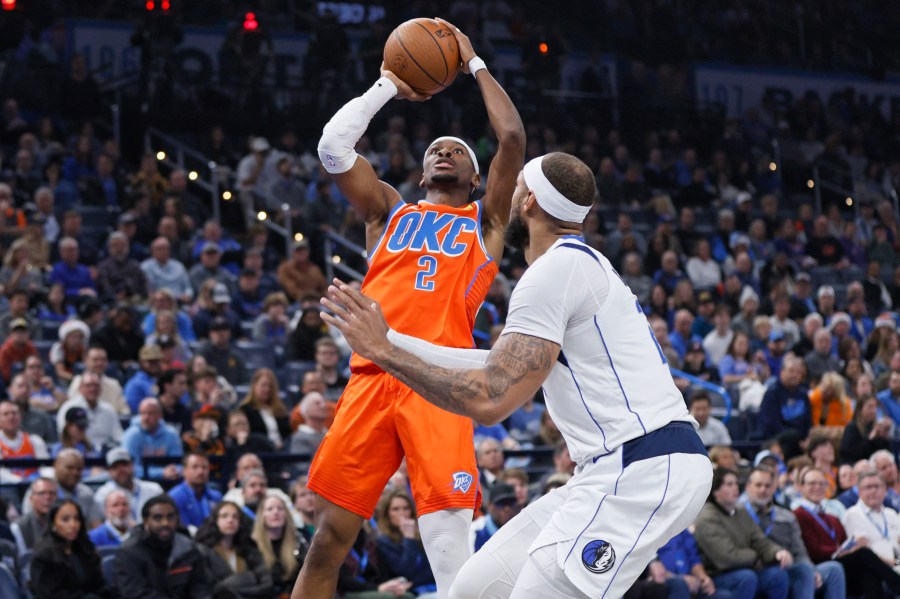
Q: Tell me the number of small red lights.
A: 5